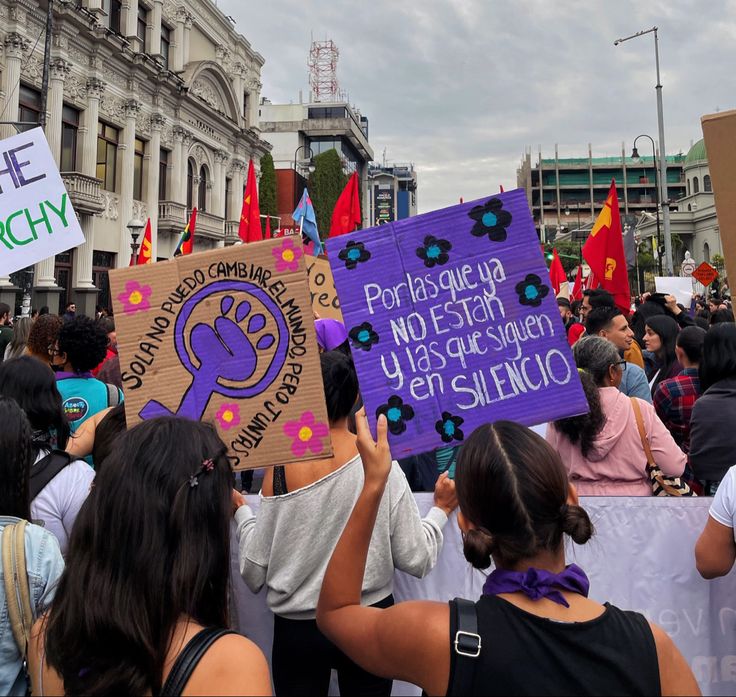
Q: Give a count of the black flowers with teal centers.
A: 7